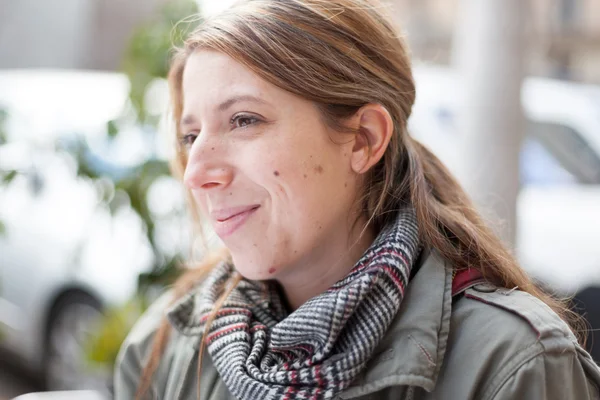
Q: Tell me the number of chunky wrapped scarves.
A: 1